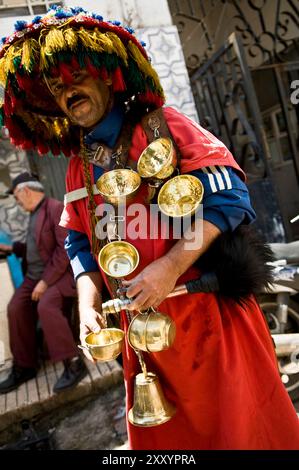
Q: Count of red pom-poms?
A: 0